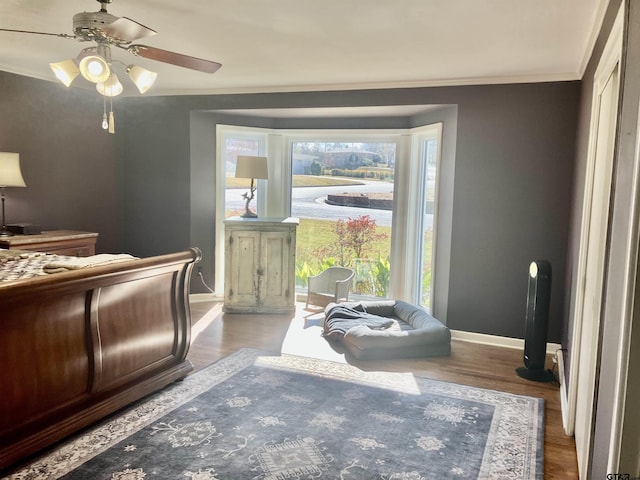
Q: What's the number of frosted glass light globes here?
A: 4